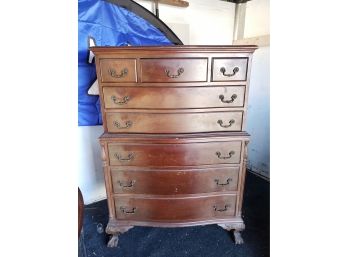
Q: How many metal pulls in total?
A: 13